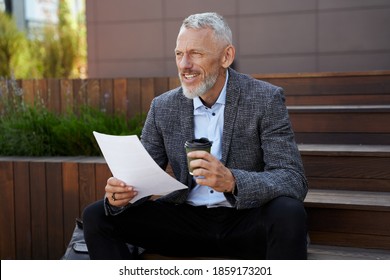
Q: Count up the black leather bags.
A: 1